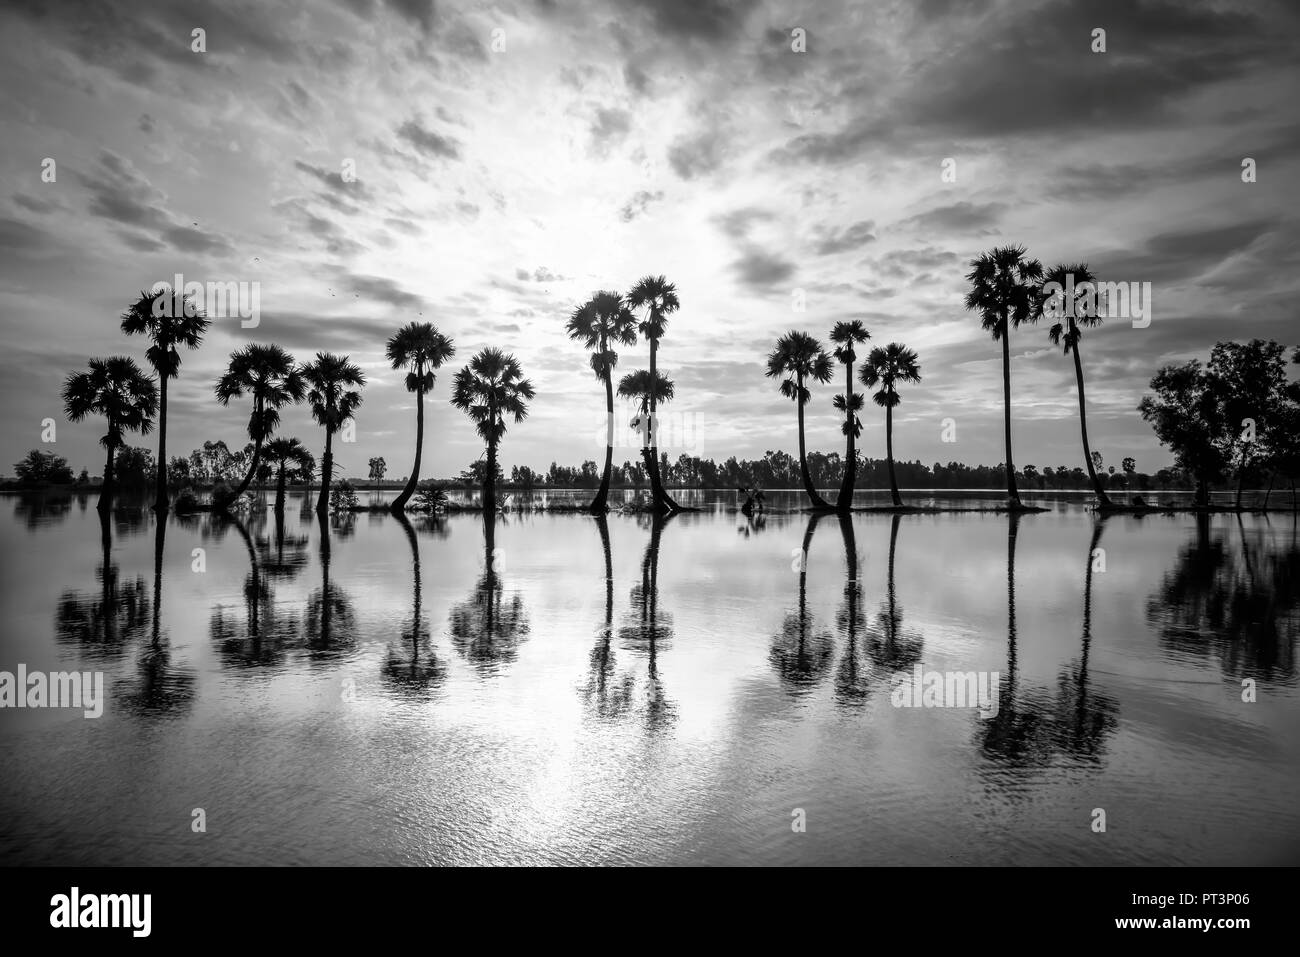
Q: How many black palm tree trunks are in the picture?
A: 15